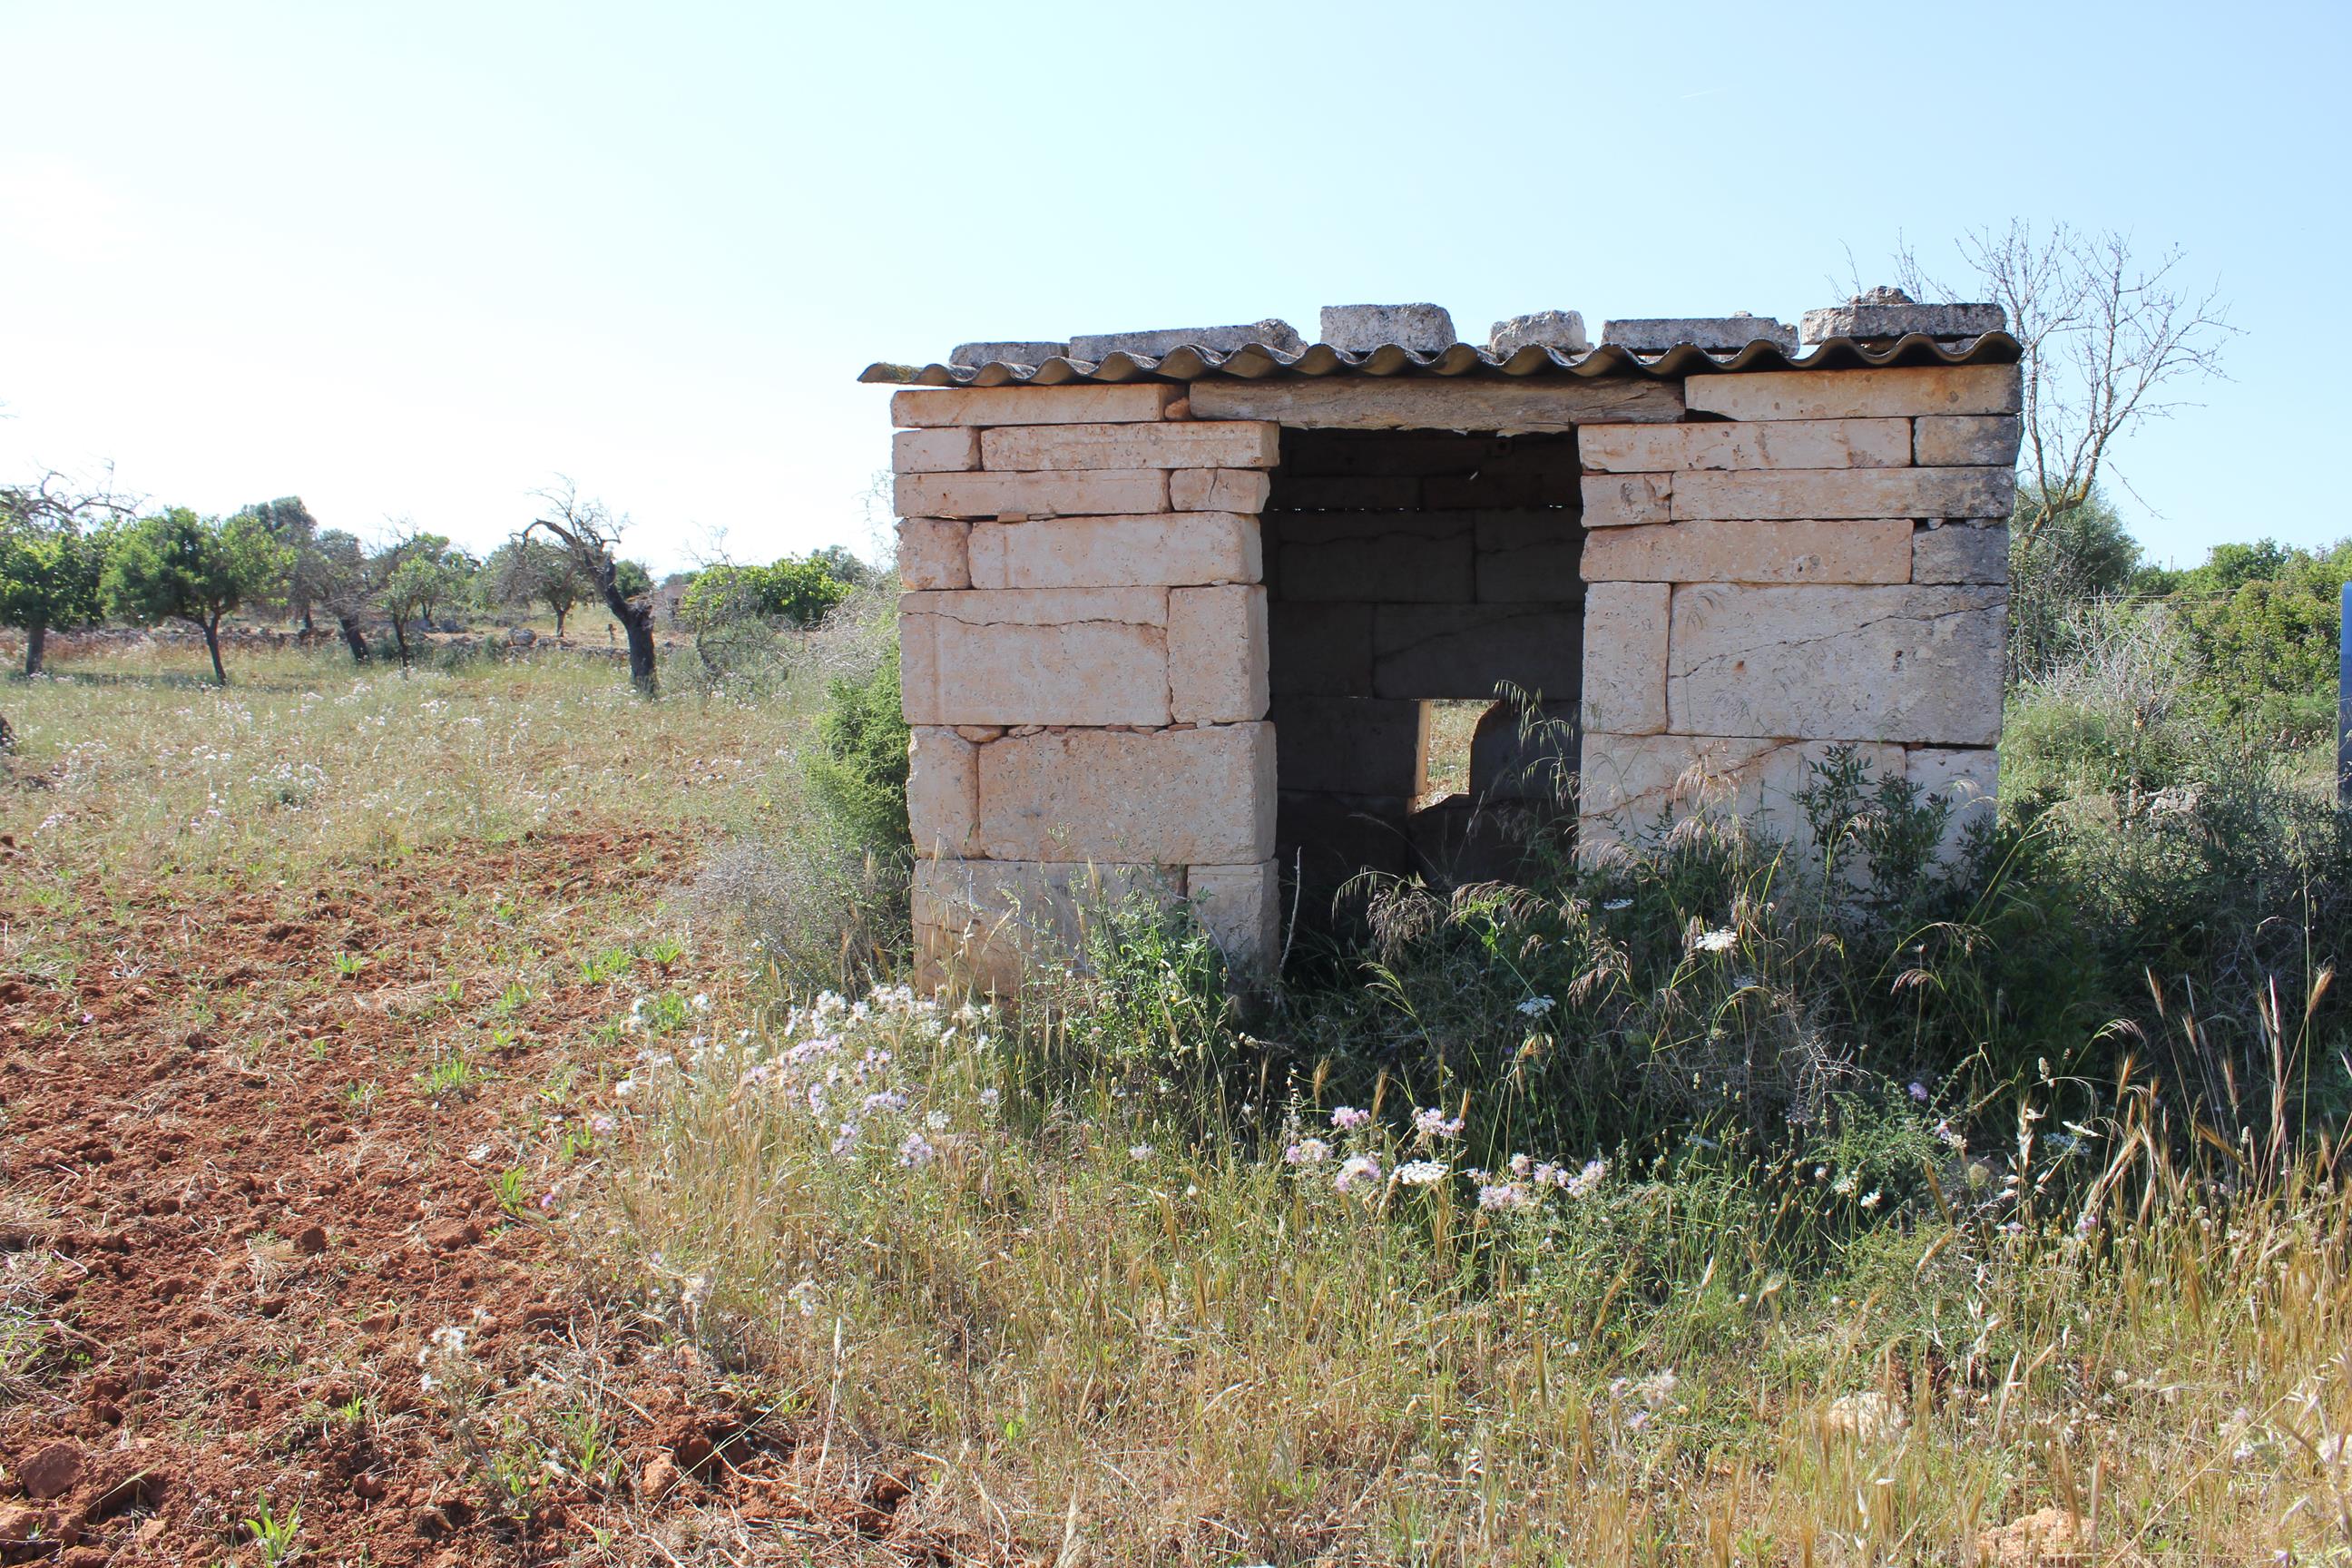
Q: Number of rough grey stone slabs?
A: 6